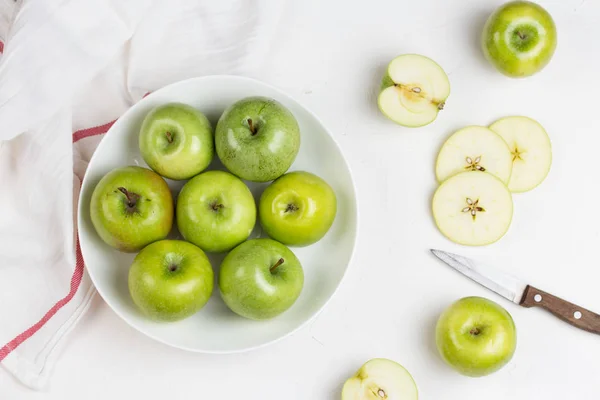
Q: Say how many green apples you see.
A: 9